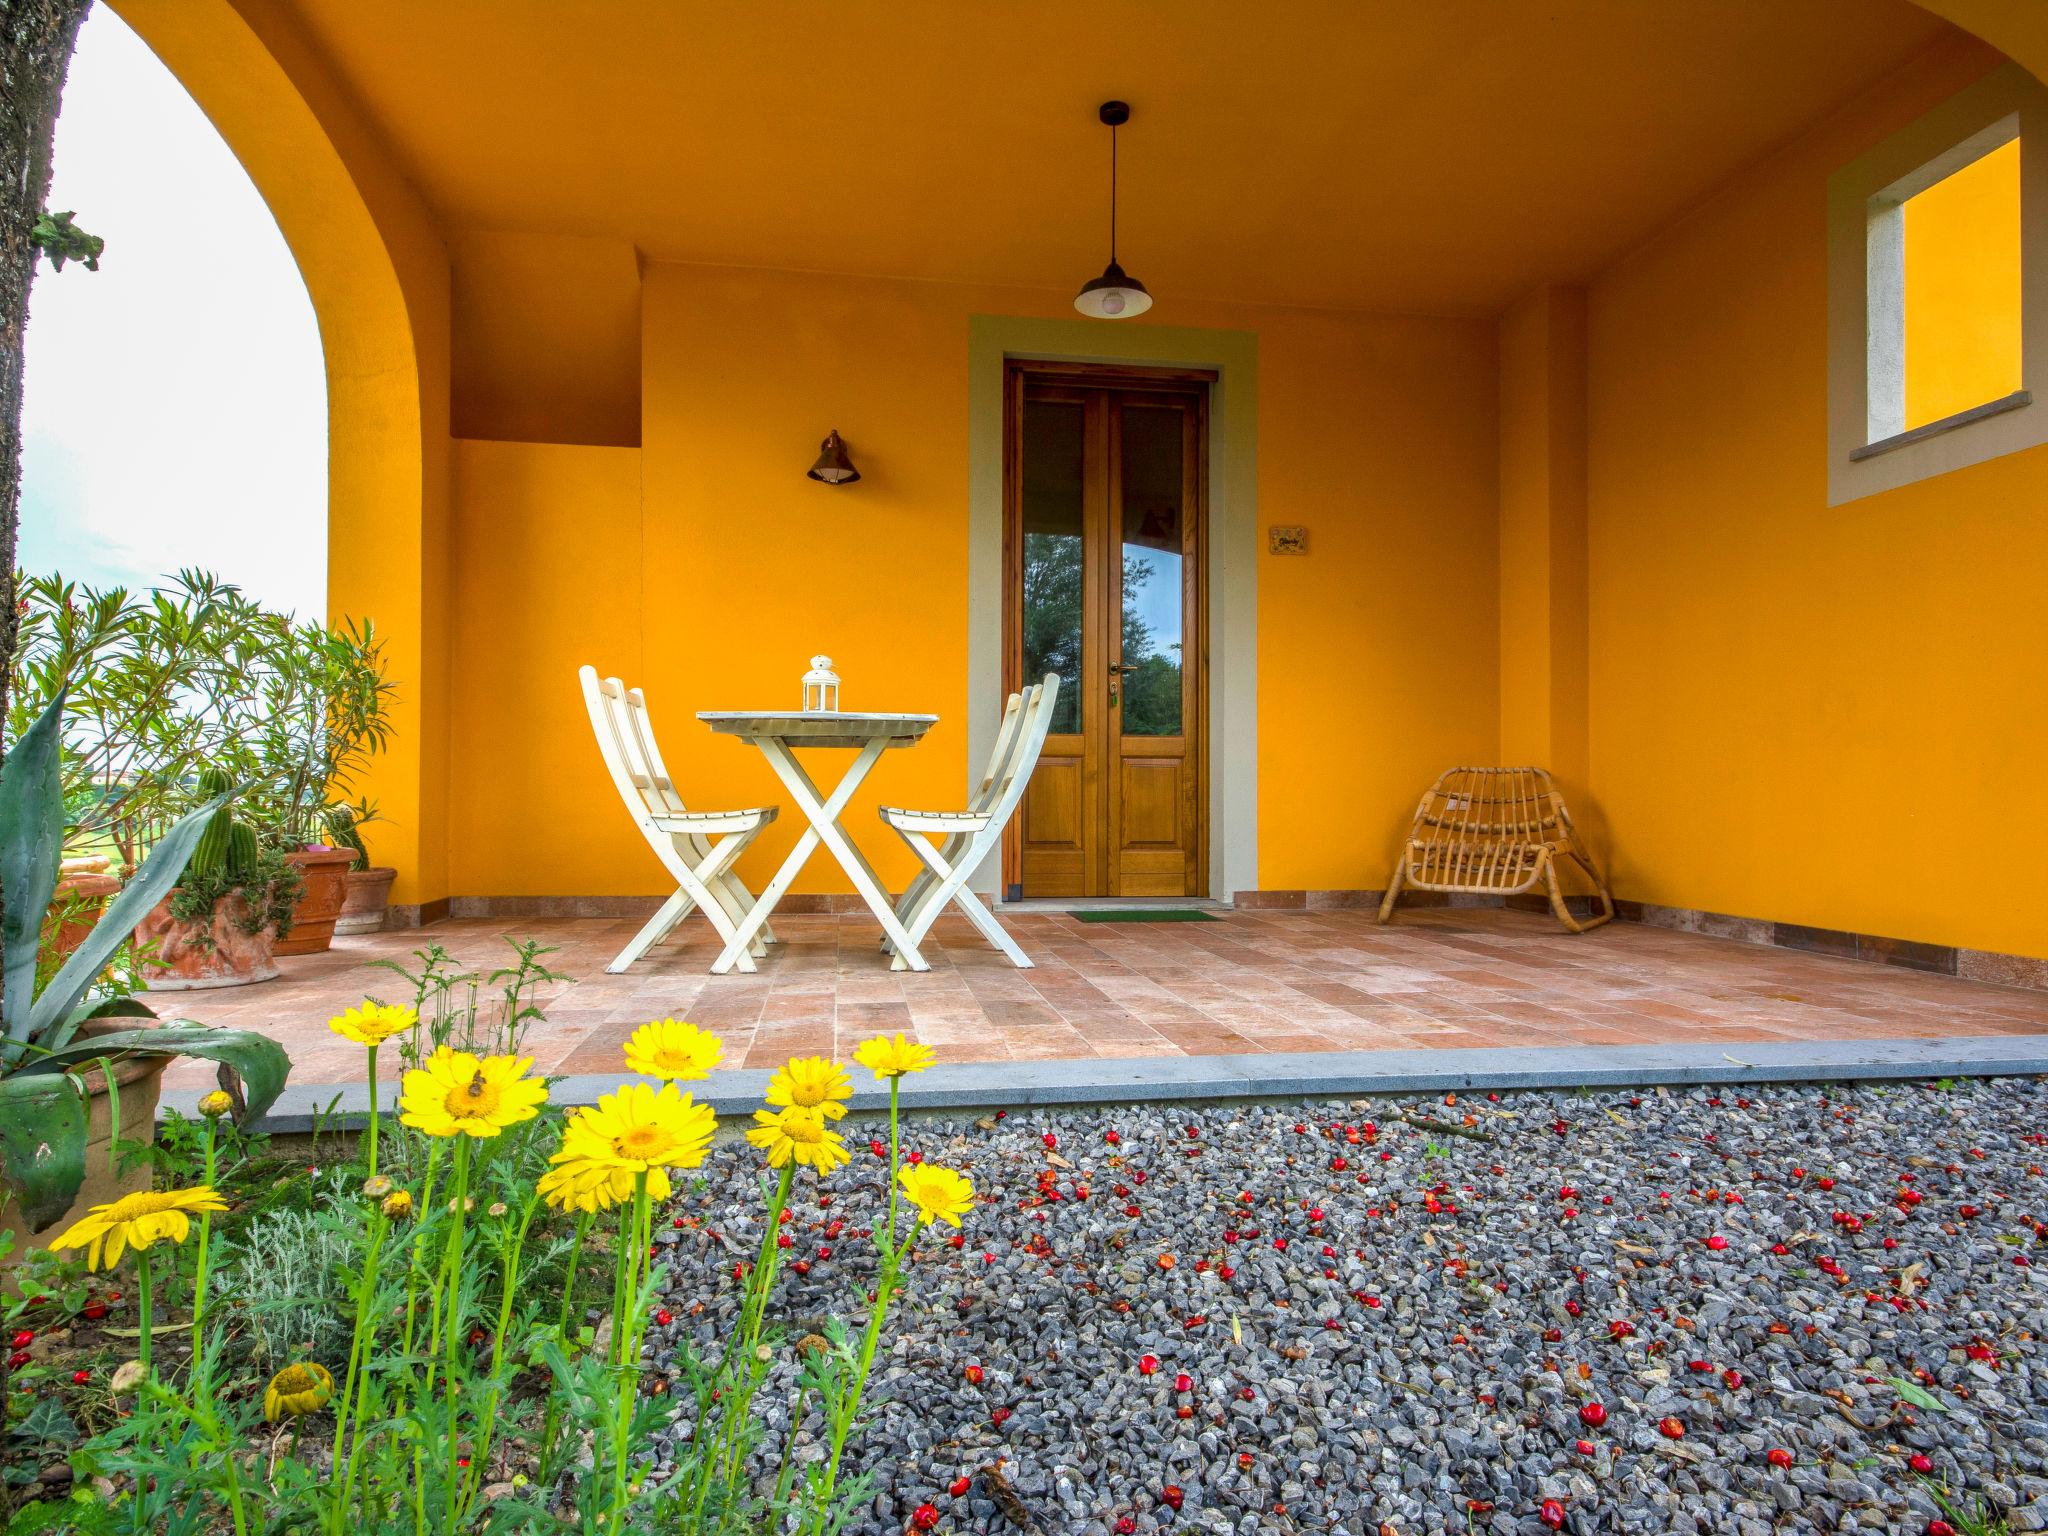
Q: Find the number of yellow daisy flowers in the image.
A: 11